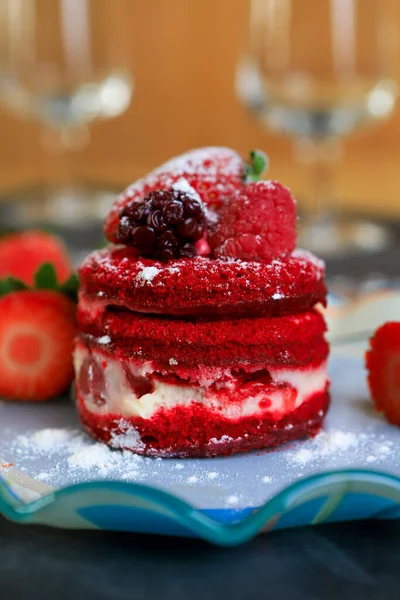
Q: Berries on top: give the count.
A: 3